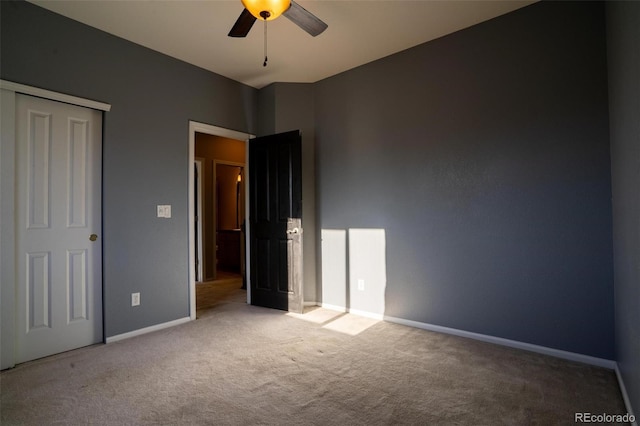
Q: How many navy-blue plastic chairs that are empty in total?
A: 0